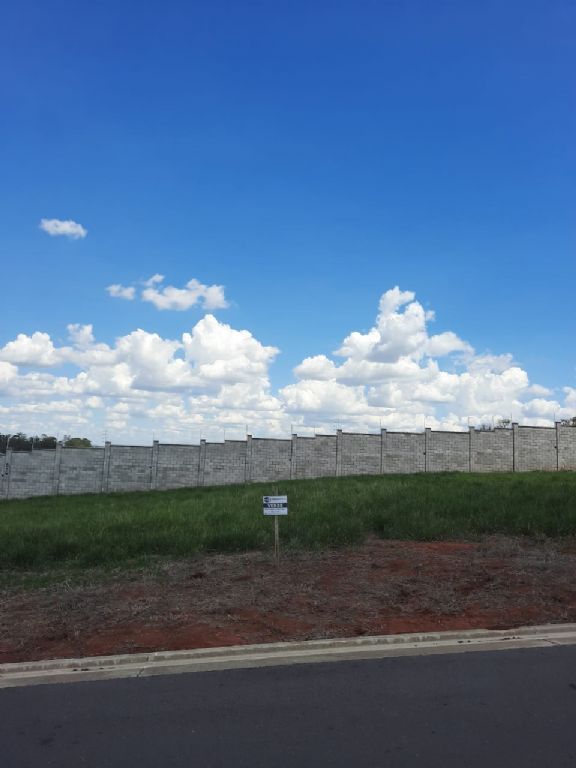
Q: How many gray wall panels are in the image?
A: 14